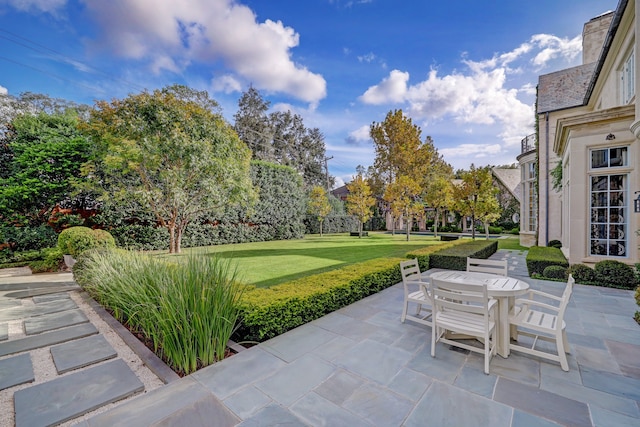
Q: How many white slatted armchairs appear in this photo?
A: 4